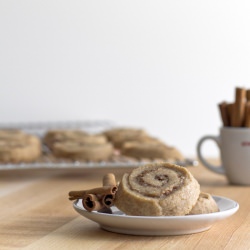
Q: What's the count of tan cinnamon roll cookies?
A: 8